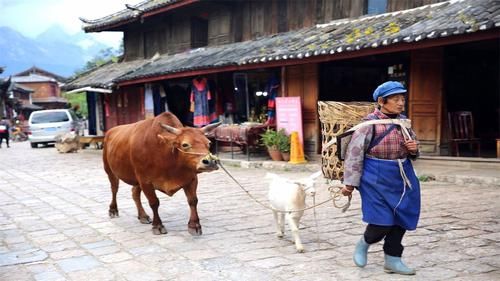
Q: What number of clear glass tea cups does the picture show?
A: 0